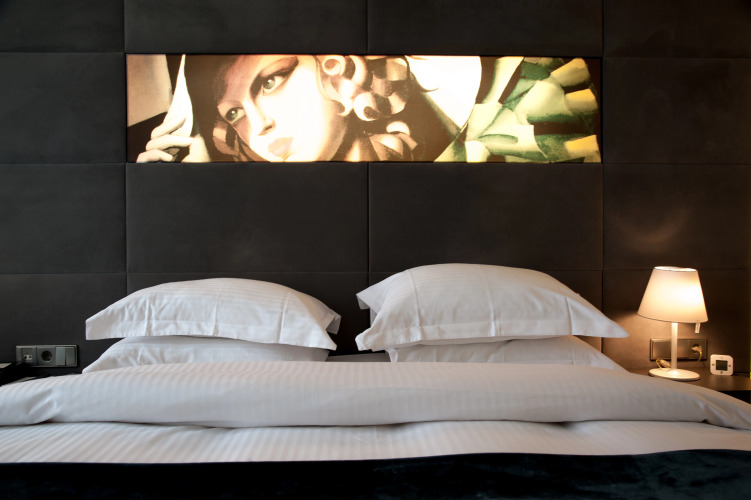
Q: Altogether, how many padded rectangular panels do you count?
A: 14